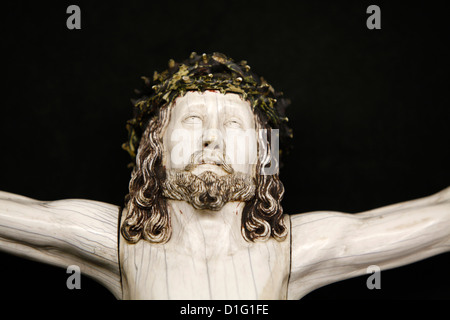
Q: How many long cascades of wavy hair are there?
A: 2